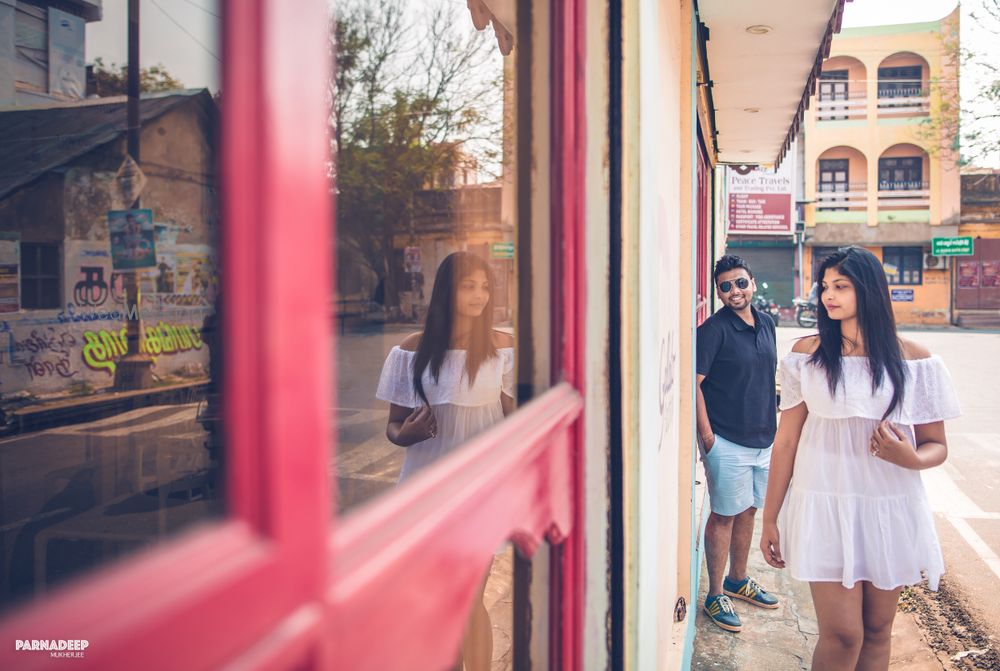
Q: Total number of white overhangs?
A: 1